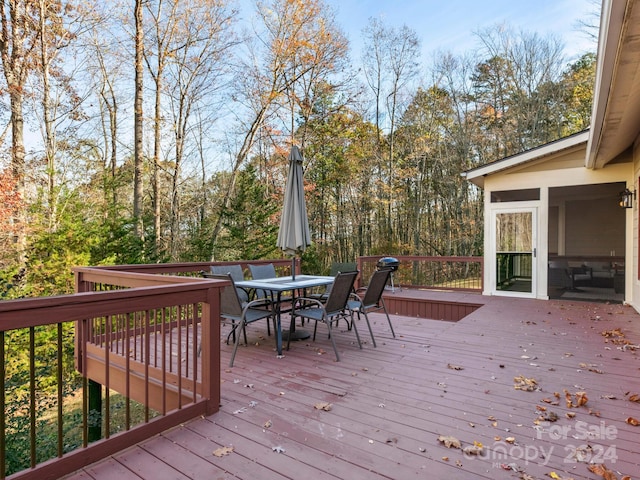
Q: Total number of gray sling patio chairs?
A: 6